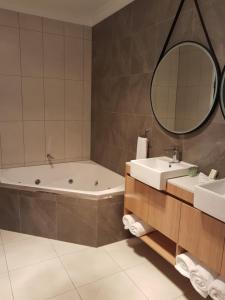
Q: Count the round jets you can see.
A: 3